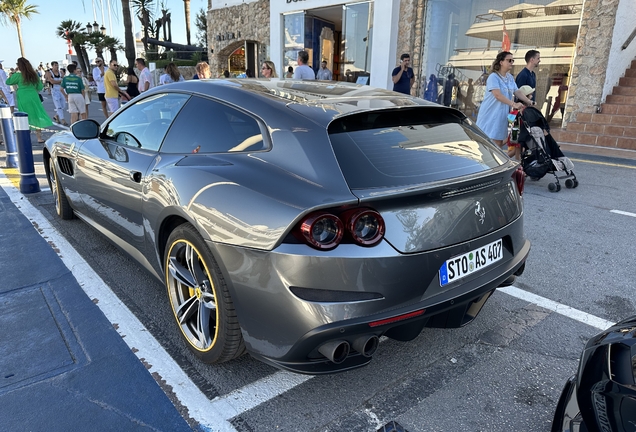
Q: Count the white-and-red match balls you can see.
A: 0